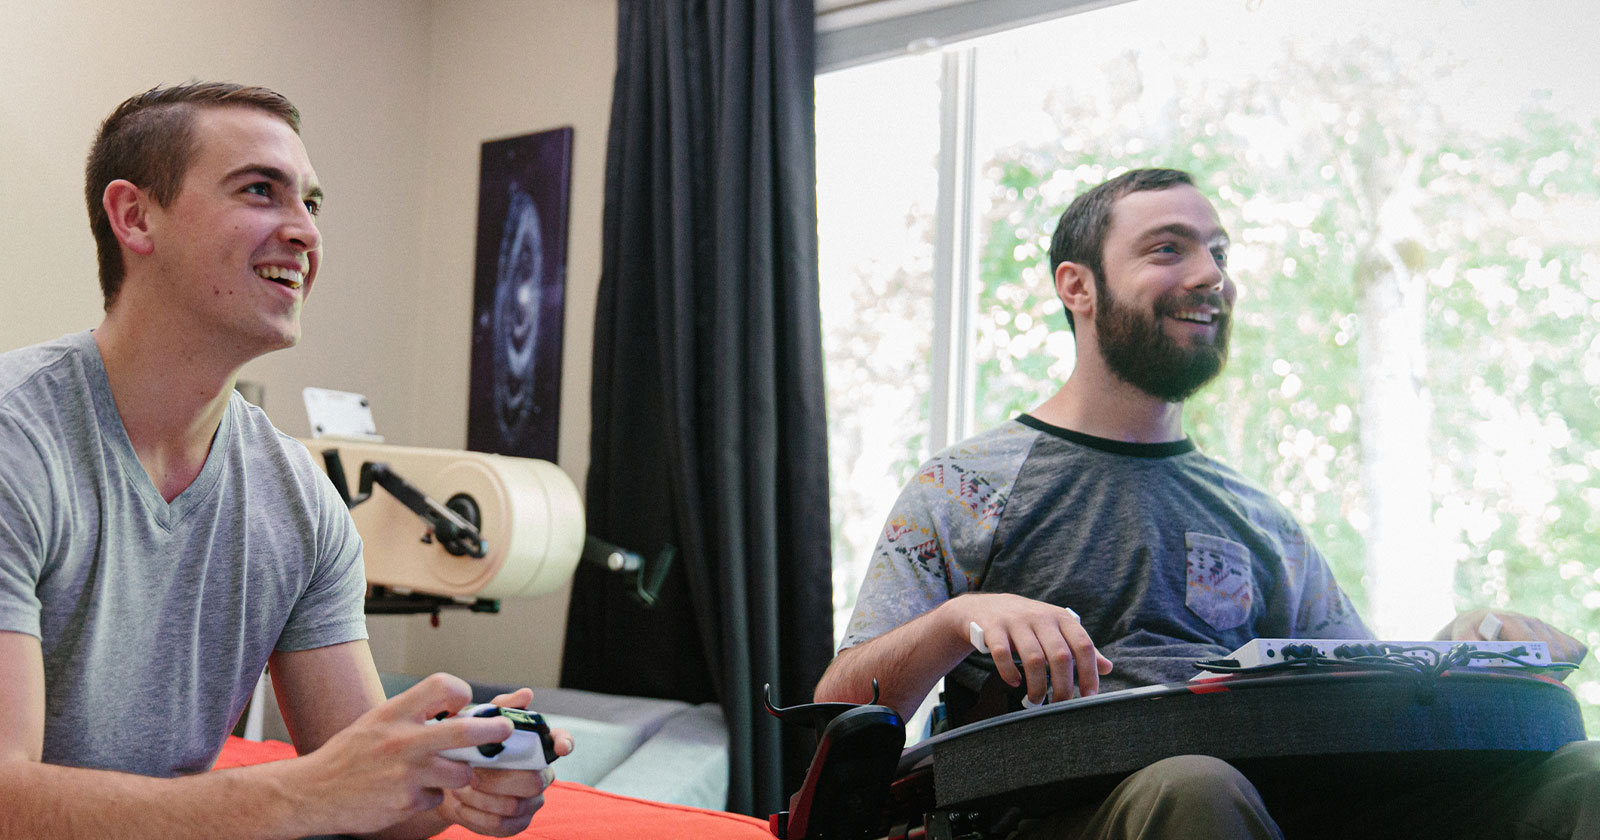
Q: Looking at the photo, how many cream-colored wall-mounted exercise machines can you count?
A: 1